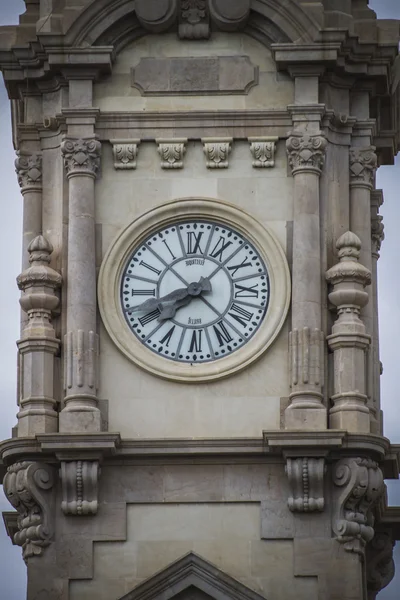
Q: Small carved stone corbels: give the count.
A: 4